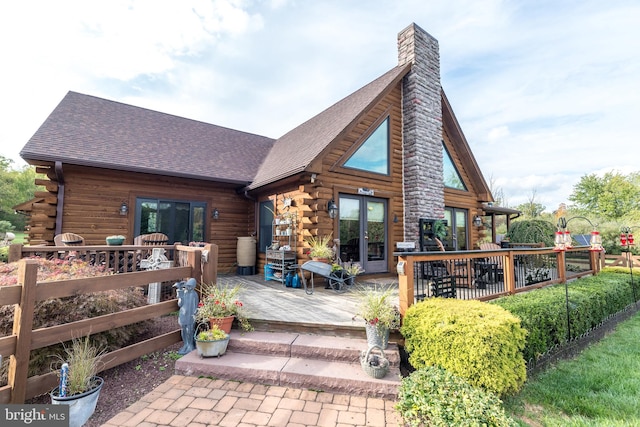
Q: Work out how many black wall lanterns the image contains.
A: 4